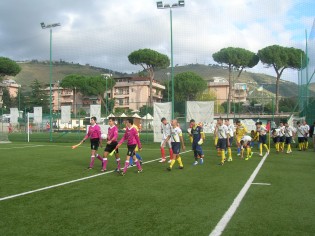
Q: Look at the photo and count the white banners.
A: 6